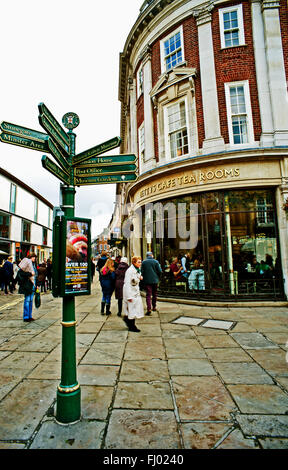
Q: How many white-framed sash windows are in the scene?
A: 6